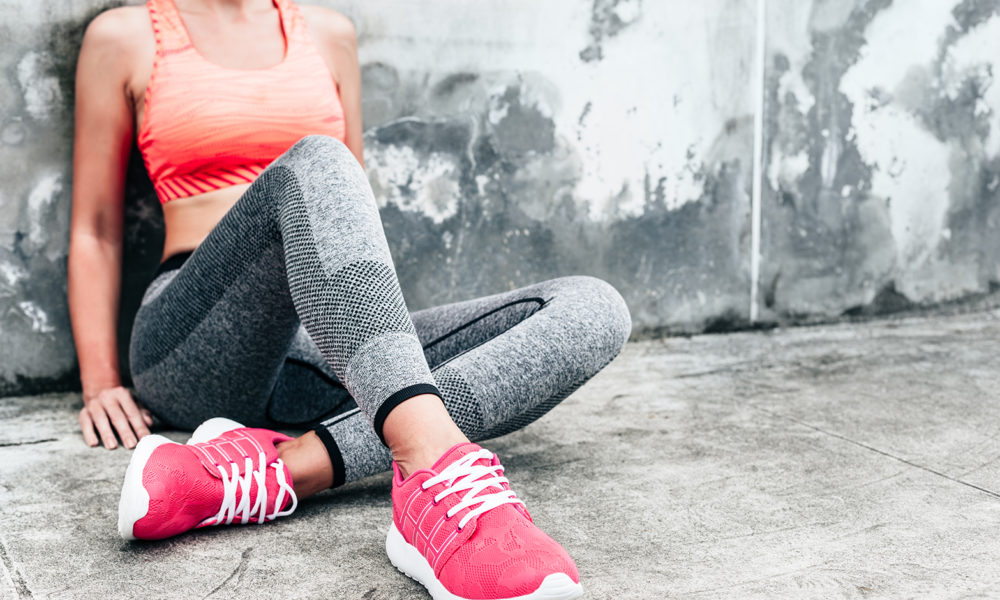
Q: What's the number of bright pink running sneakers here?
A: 2